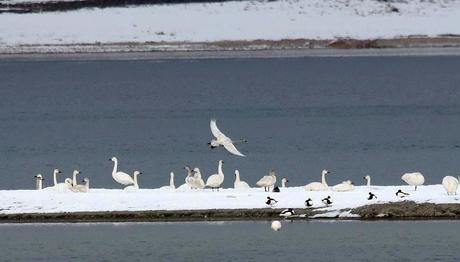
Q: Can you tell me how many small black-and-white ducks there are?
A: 6